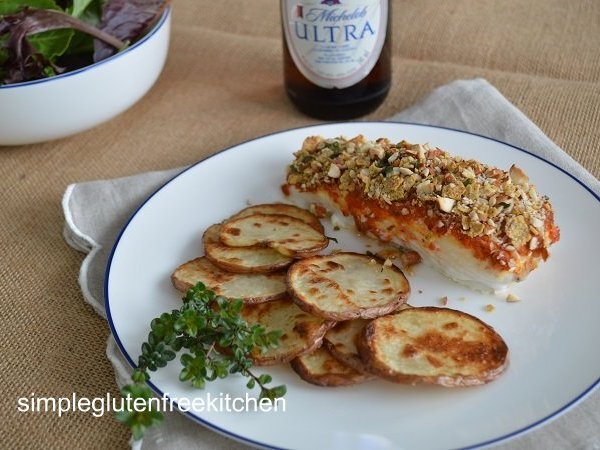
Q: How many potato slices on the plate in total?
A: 9